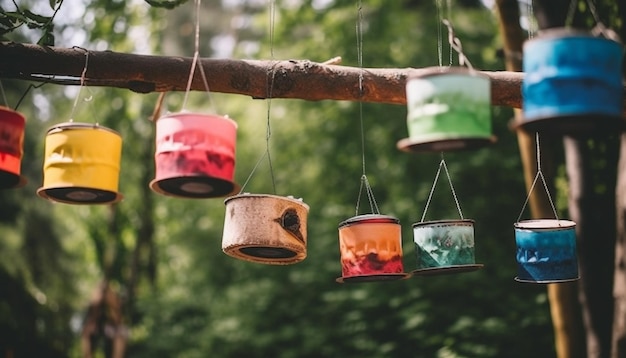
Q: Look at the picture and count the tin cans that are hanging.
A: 9